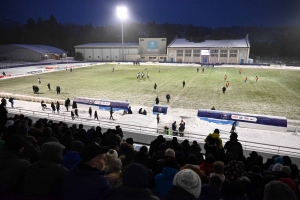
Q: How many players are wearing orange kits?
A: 5